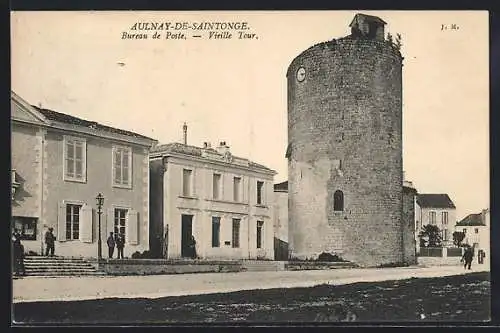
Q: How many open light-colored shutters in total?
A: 4